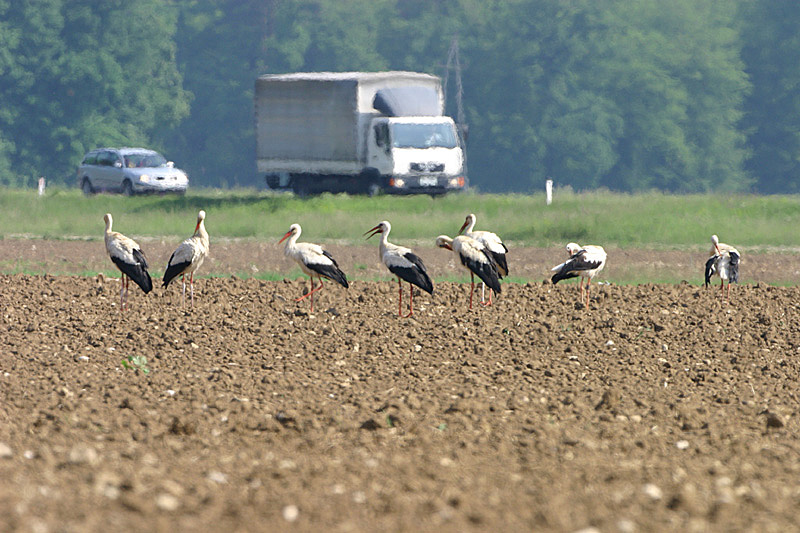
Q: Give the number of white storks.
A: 8